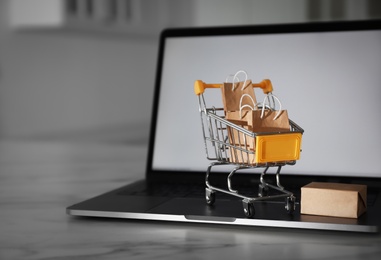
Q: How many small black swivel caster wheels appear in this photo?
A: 4